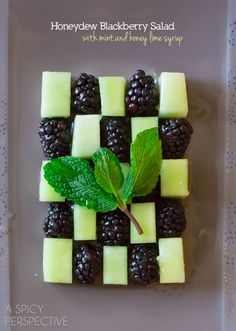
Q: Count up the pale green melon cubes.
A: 13